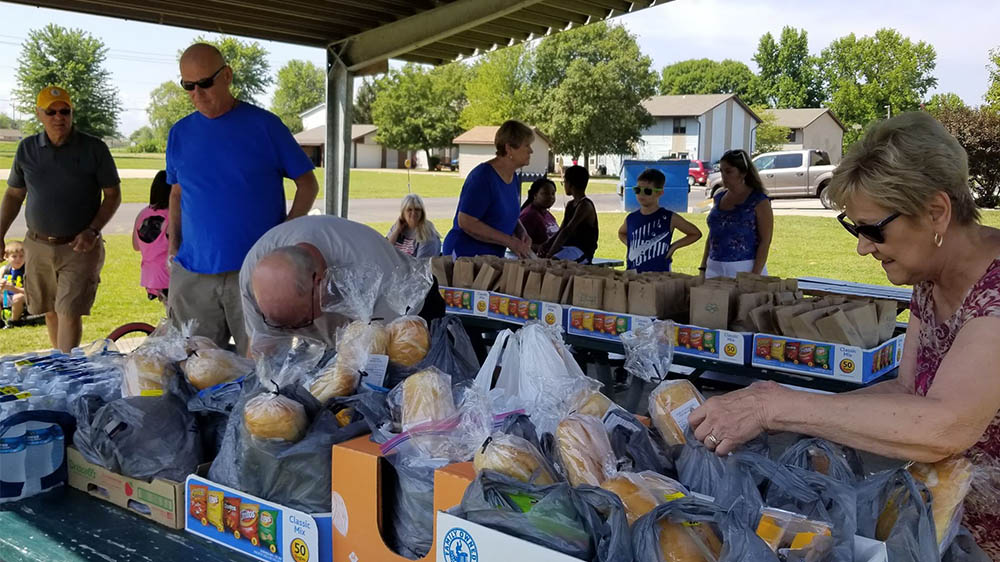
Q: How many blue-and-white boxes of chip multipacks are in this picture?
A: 6